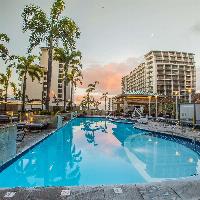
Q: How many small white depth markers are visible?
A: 3